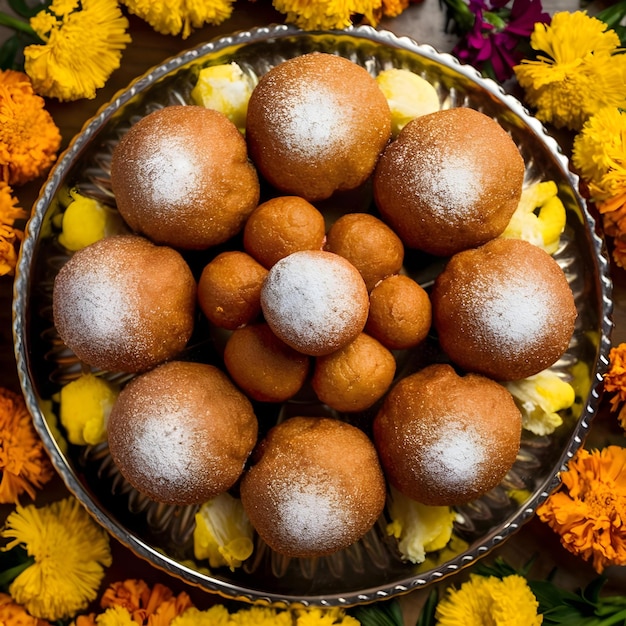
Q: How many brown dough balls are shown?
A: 15